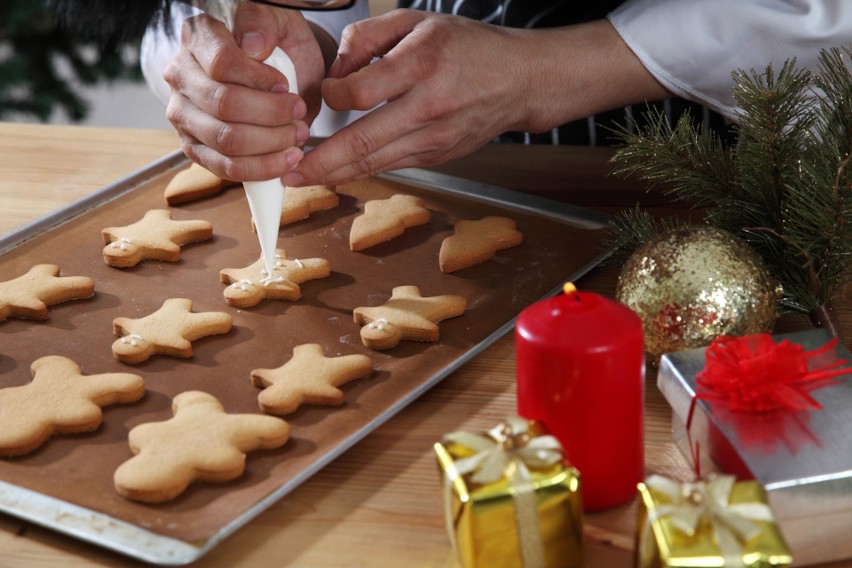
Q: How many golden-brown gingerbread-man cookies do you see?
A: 8